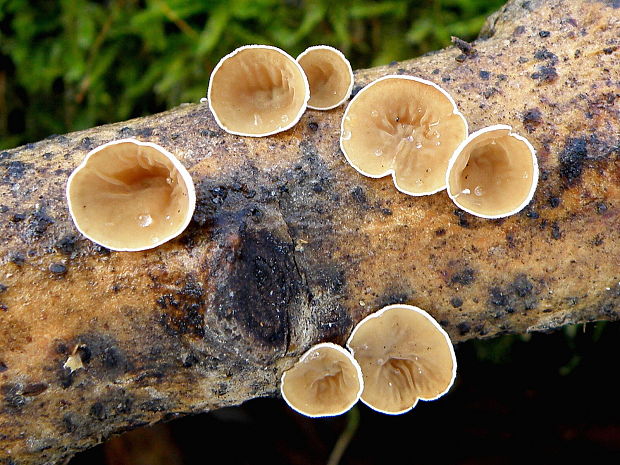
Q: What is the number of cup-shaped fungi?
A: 7